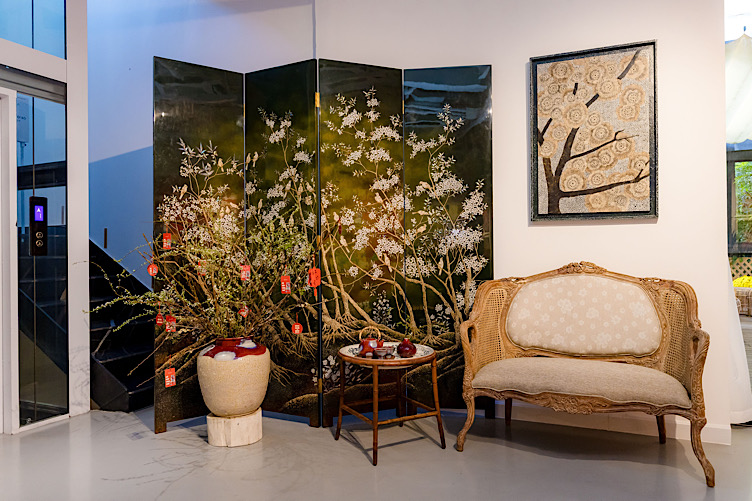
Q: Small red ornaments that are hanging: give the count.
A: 11